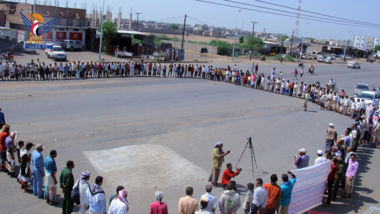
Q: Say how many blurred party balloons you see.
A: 0